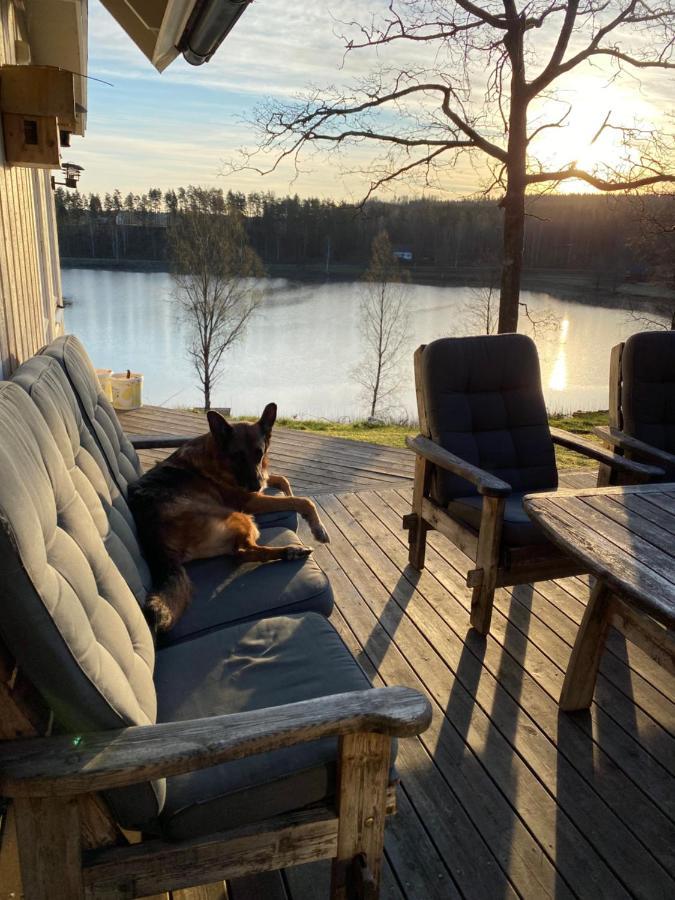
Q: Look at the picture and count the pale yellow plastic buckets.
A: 2